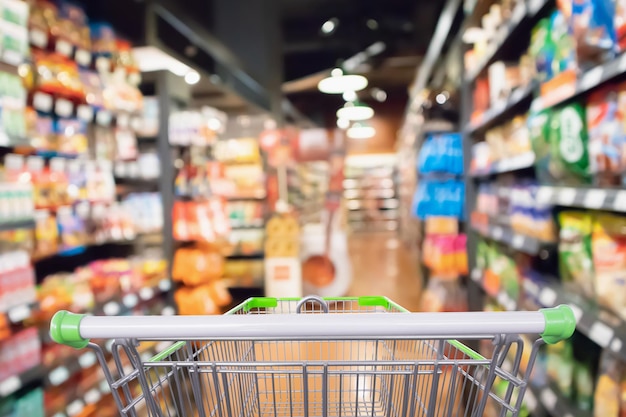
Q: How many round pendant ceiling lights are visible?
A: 3